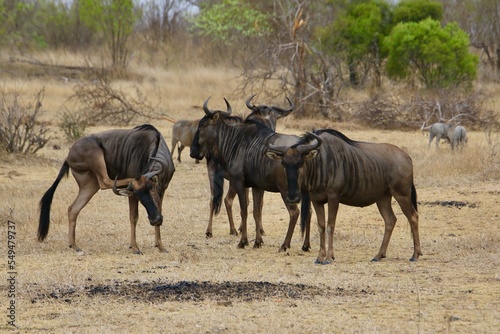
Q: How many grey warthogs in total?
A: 2